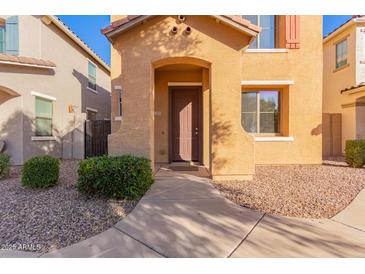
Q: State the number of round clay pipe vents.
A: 3